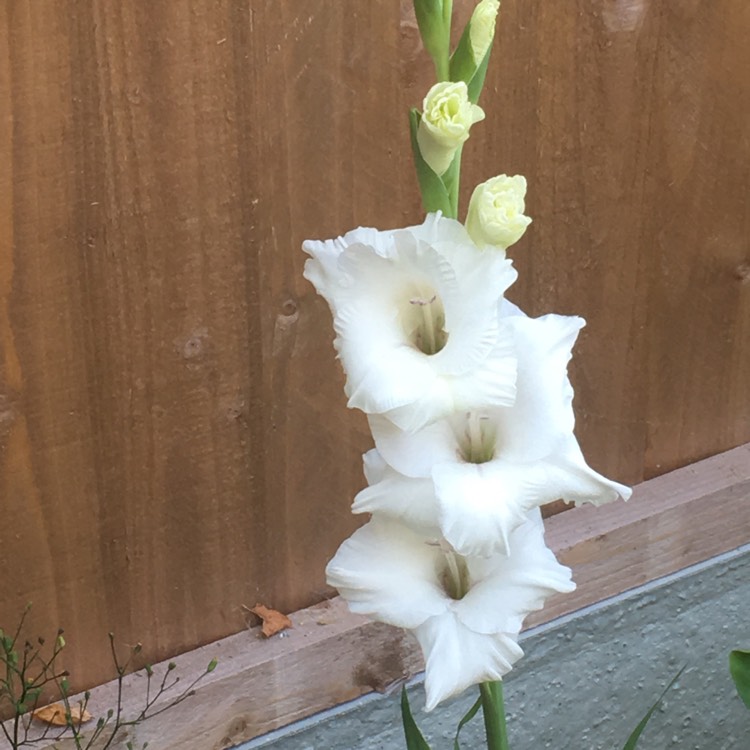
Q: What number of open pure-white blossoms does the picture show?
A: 3